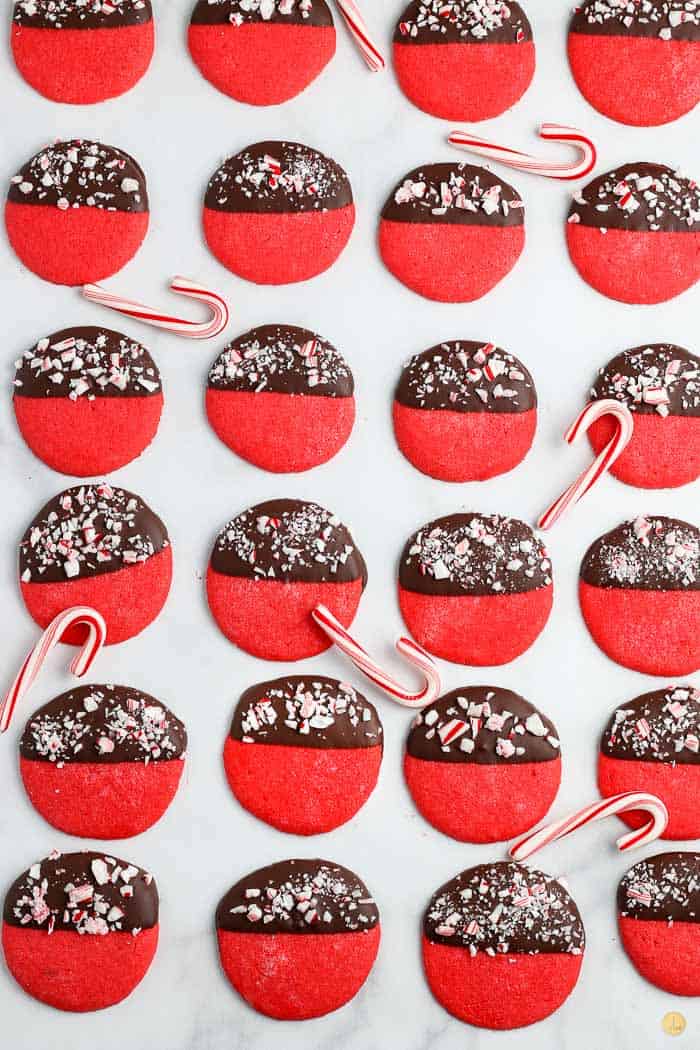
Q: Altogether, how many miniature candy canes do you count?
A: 7